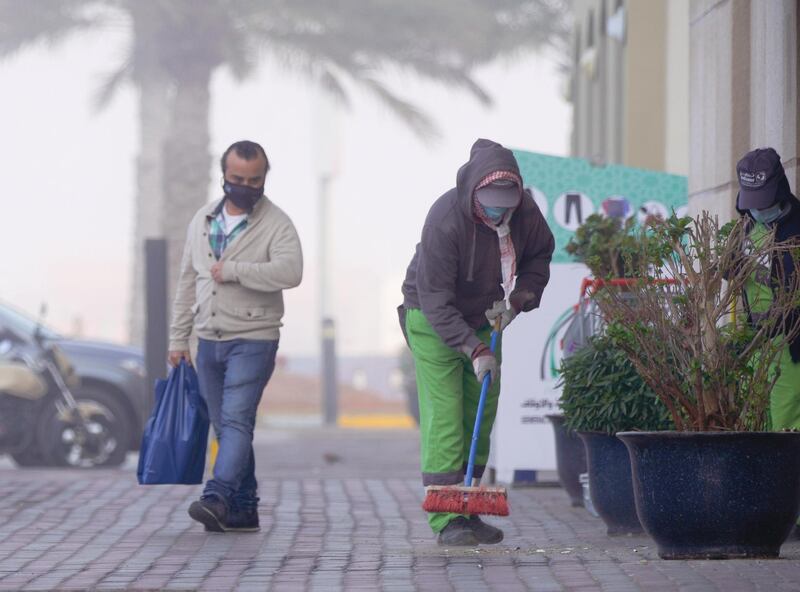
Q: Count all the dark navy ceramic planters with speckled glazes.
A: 3